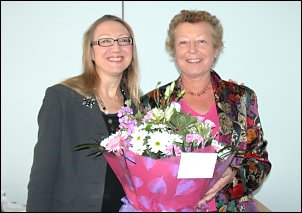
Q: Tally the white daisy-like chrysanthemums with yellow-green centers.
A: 2